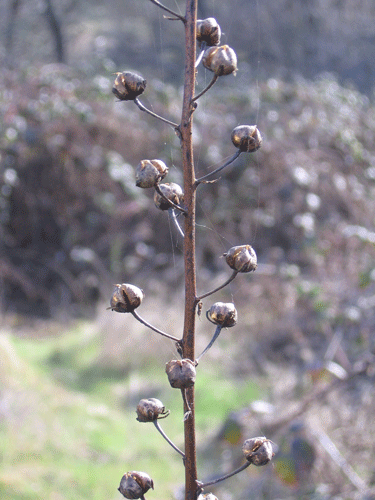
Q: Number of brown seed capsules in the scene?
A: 13